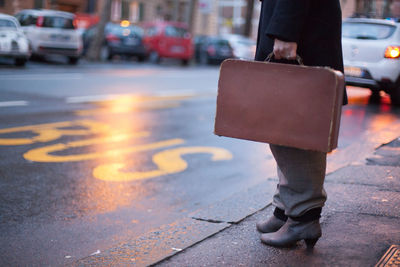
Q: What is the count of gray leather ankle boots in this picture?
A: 2